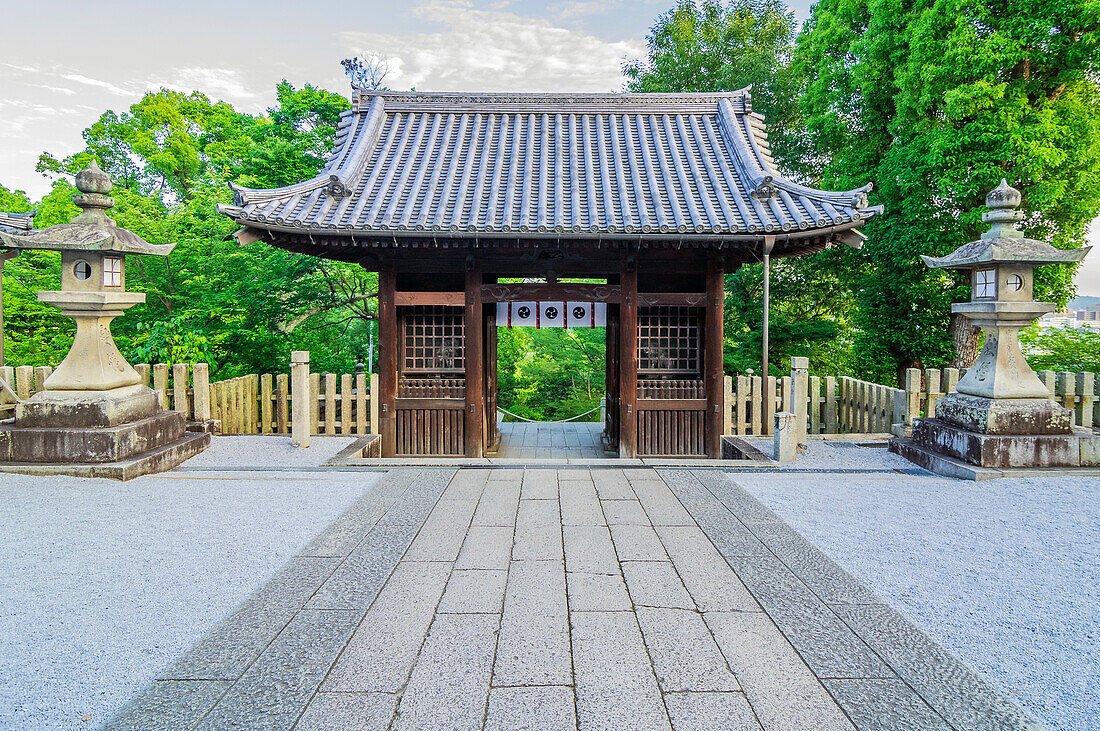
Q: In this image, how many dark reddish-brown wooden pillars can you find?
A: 4